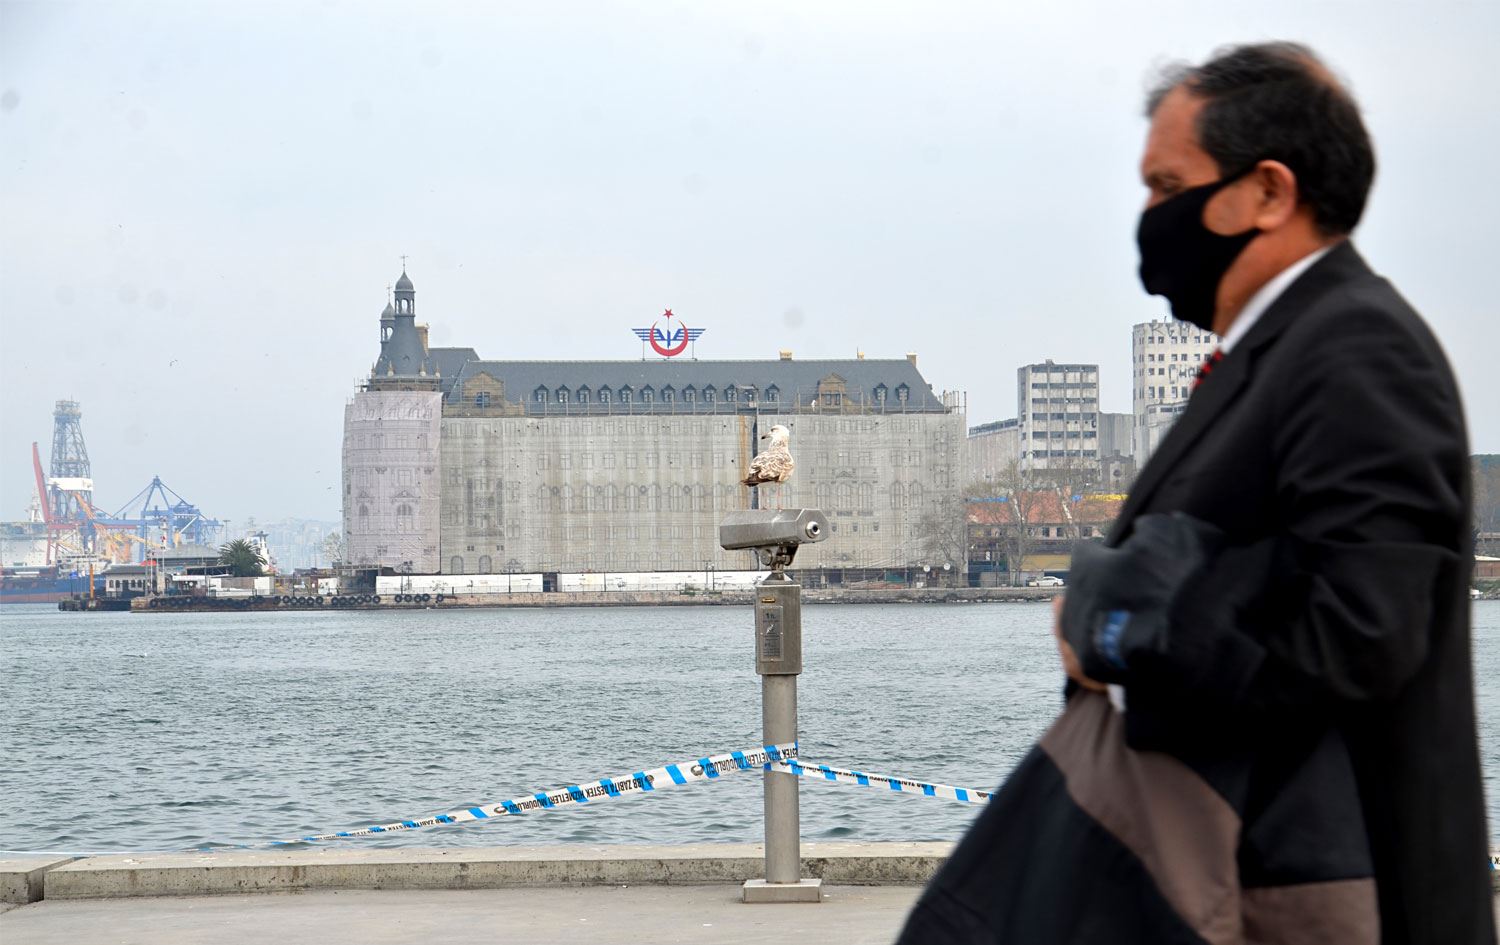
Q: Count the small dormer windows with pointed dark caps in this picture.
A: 14